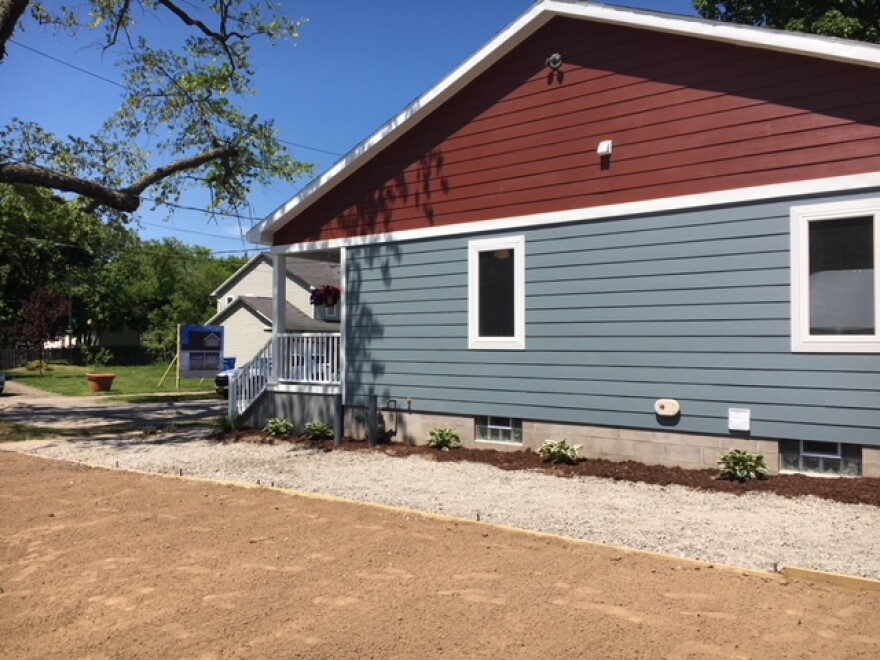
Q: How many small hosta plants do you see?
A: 5